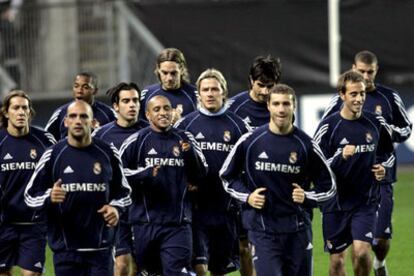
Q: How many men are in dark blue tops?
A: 11